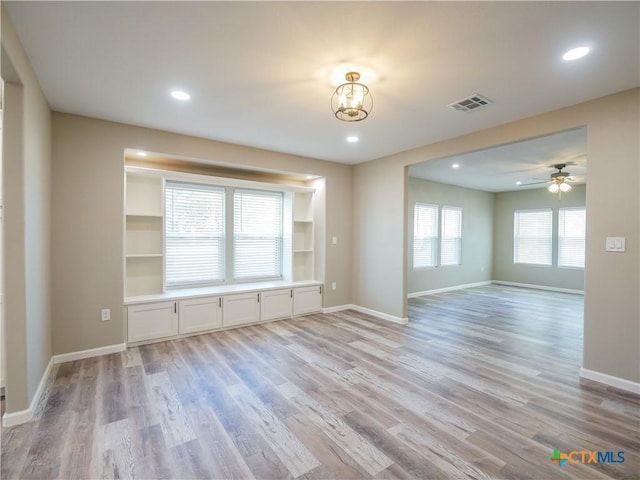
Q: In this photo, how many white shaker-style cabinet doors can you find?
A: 5